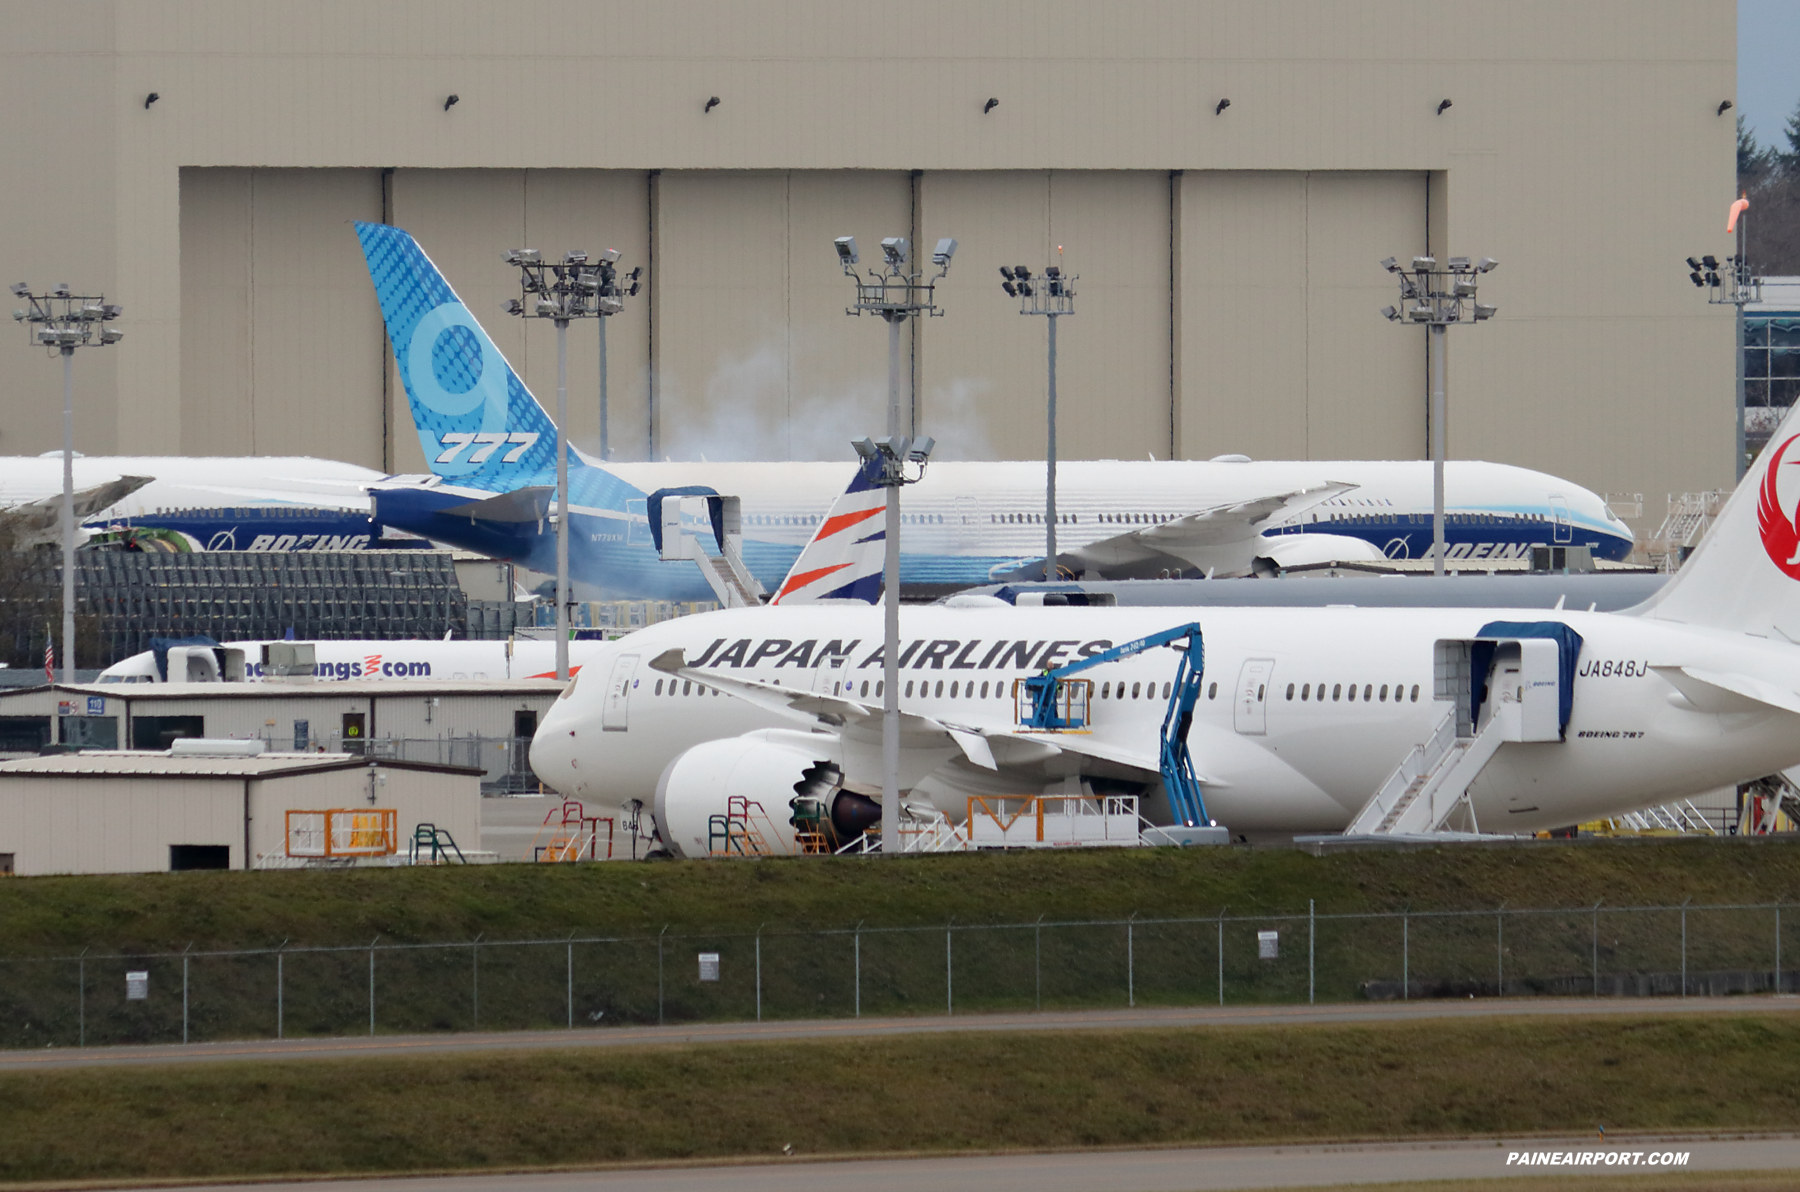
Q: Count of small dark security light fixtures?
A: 7